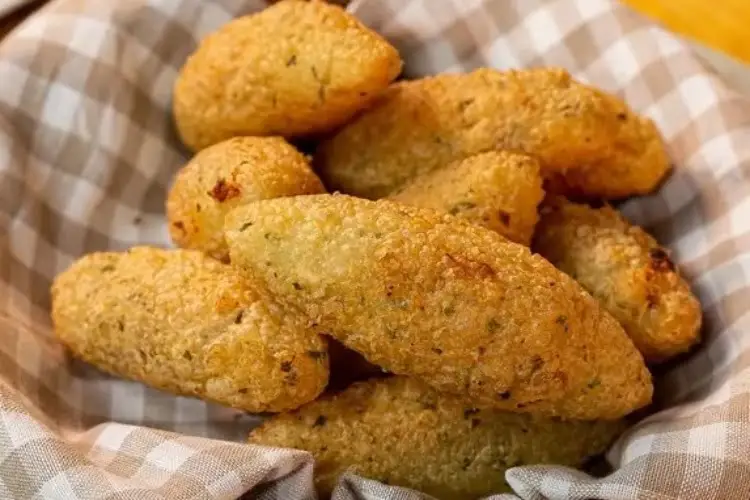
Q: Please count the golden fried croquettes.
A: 8